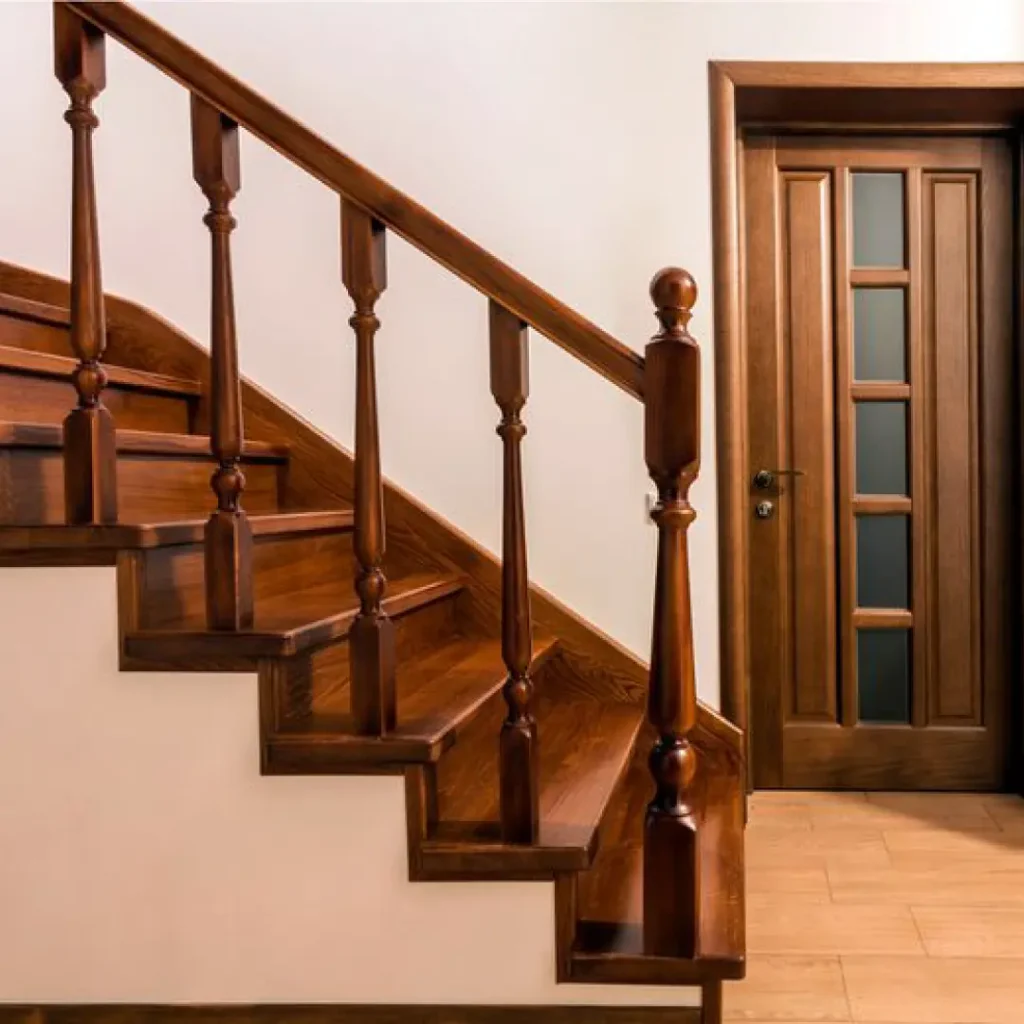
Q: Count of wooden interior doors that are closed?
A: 1